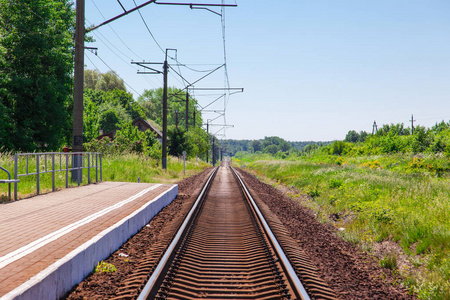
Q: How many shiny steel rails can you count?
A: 2